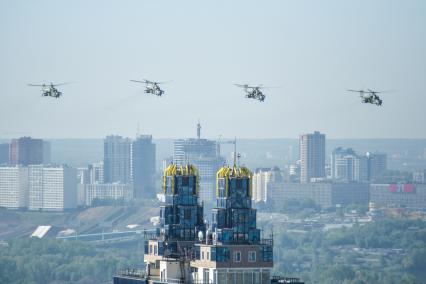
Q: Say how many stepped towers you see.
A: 2